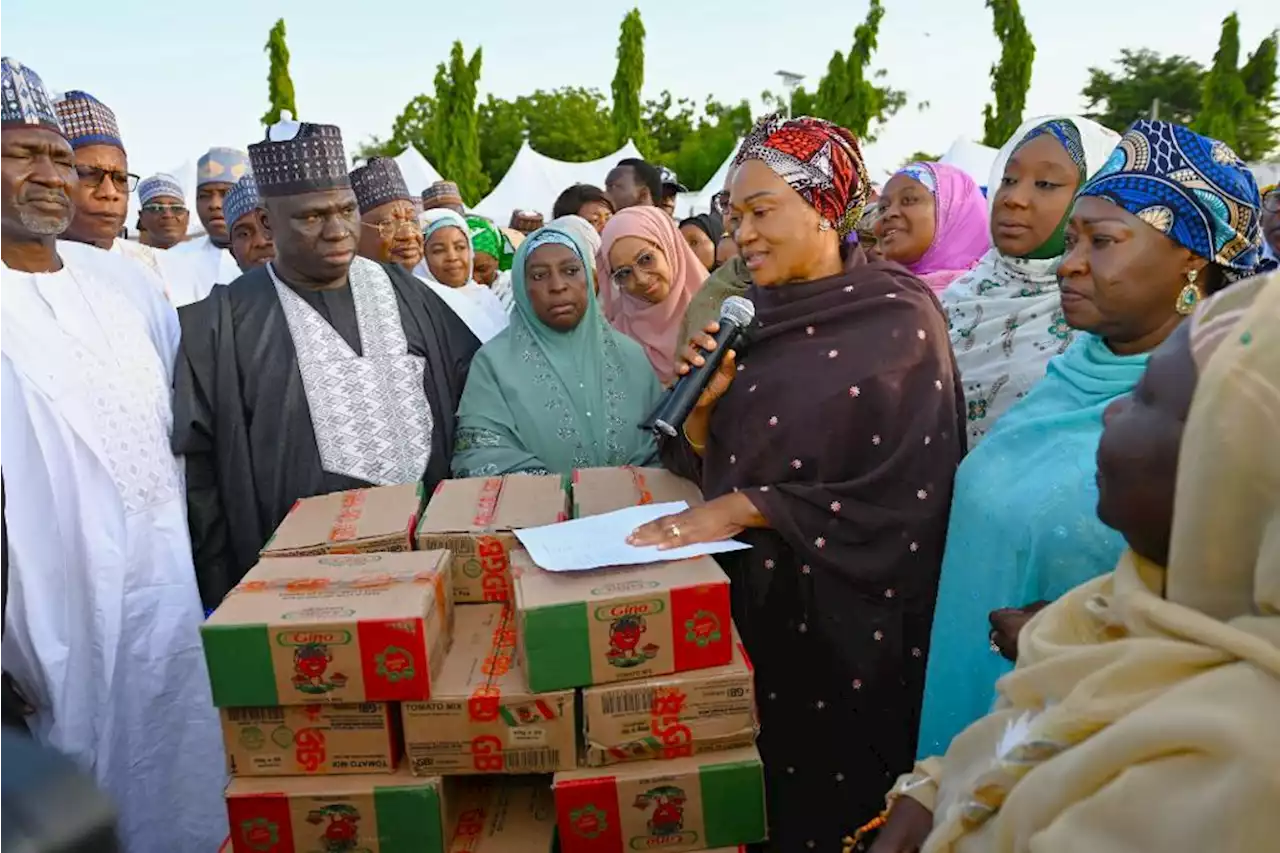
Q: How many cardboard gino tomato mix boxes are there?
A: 11